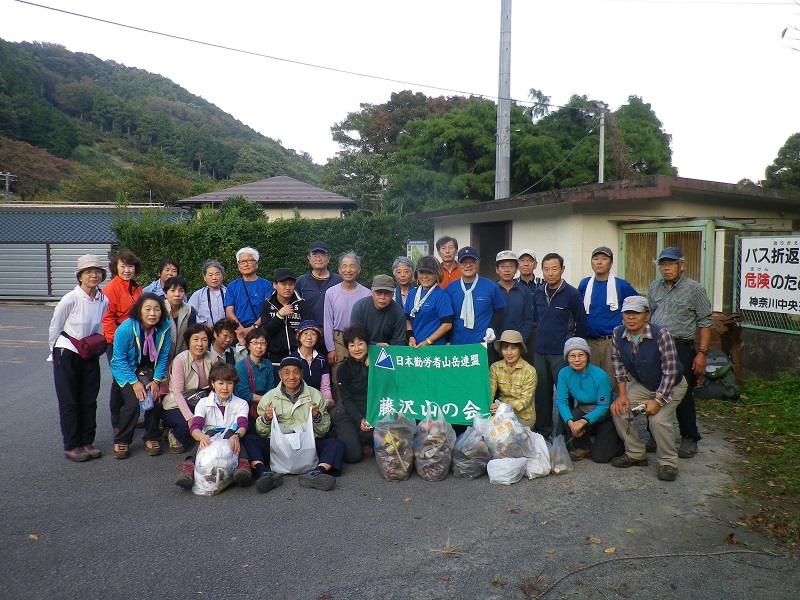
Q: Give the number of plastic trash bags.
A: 9